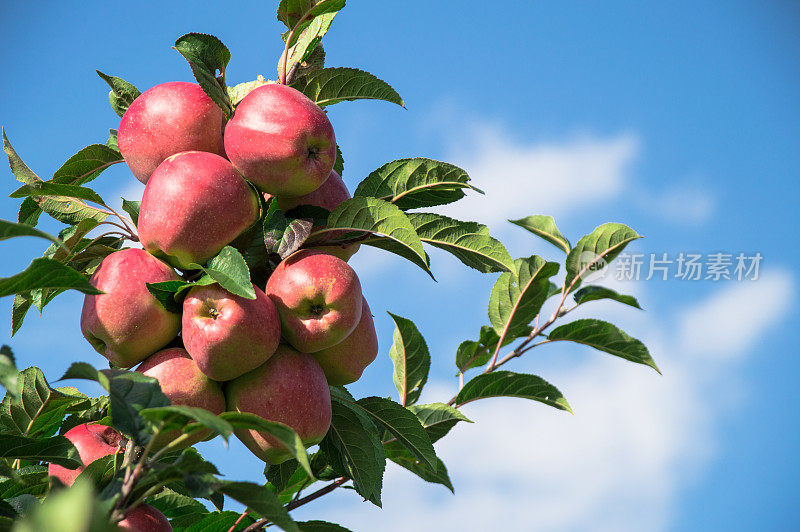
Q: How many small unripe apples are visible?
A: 0